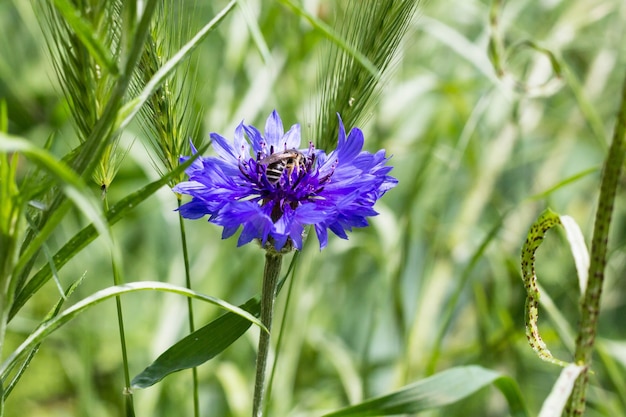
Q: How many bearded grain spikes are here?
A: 3